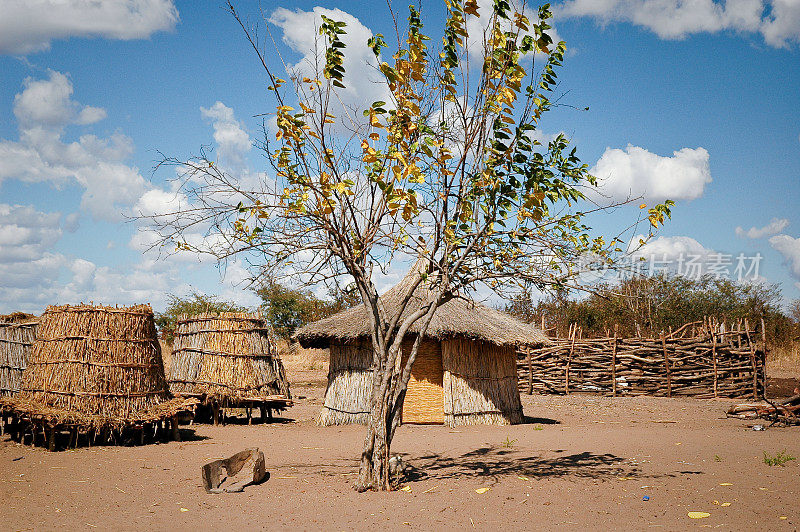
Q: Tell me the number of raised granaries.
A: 3